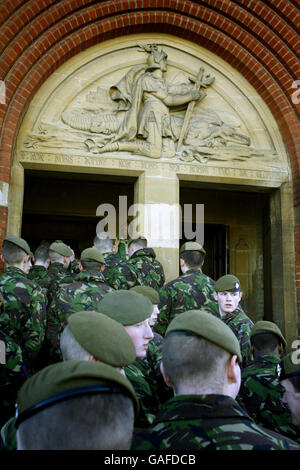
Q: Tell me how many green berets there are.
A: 12